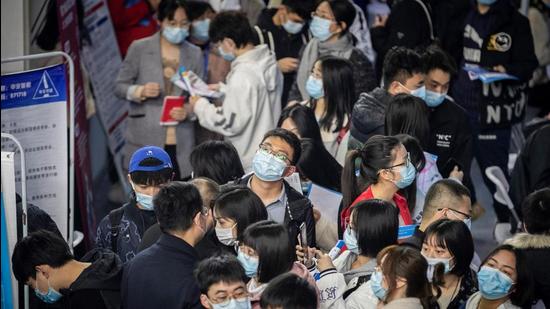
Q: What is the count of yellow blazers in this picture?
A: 0